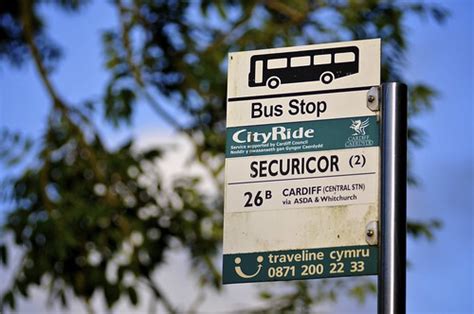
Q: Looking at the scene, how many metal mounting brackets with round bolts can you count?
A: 2